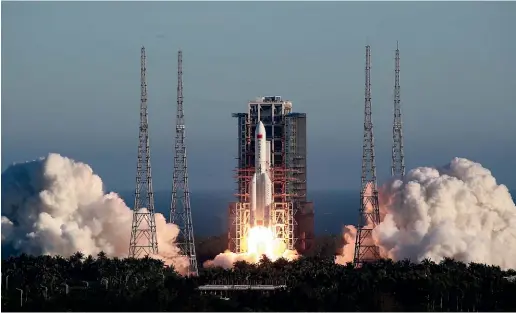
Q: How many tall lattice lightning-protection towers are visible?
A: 4